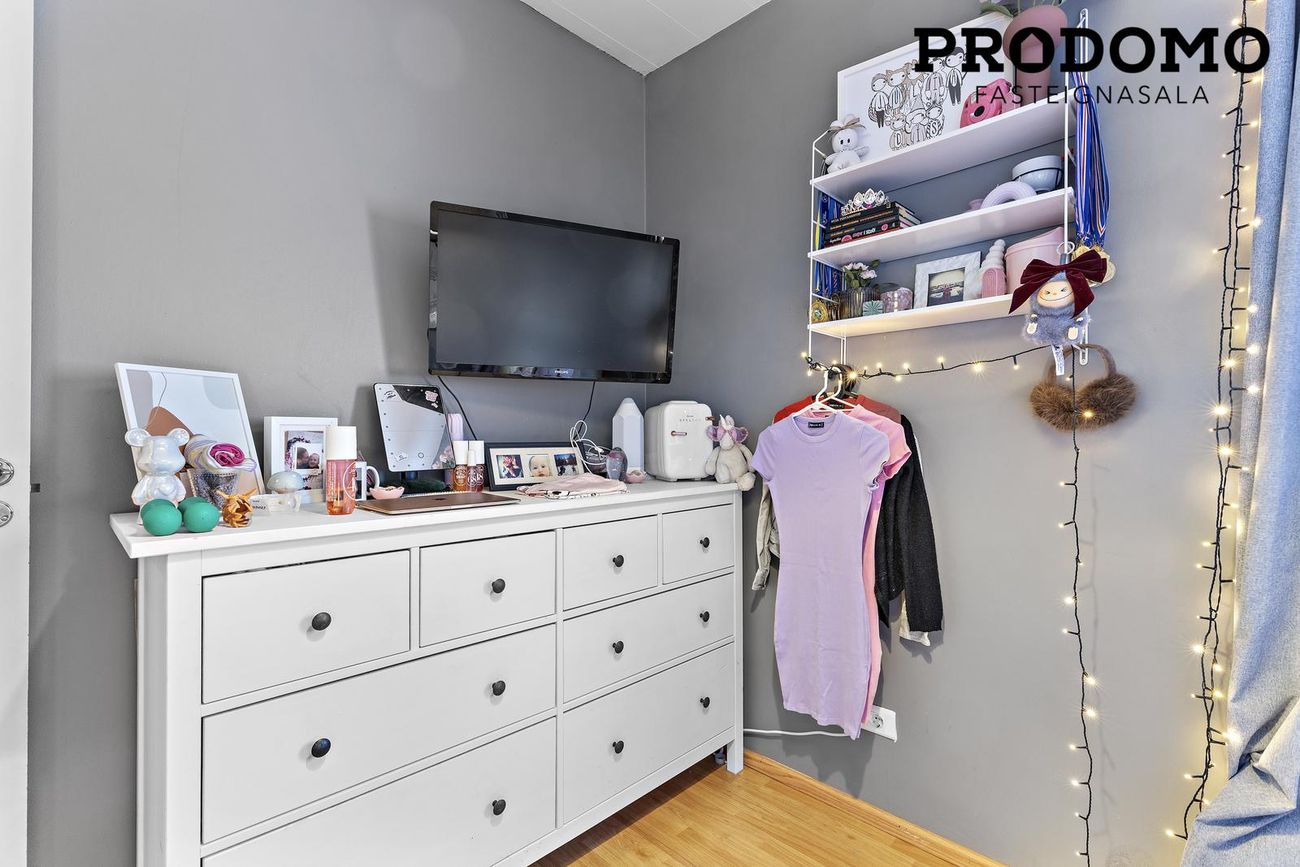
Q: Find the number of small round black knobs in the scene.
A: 11